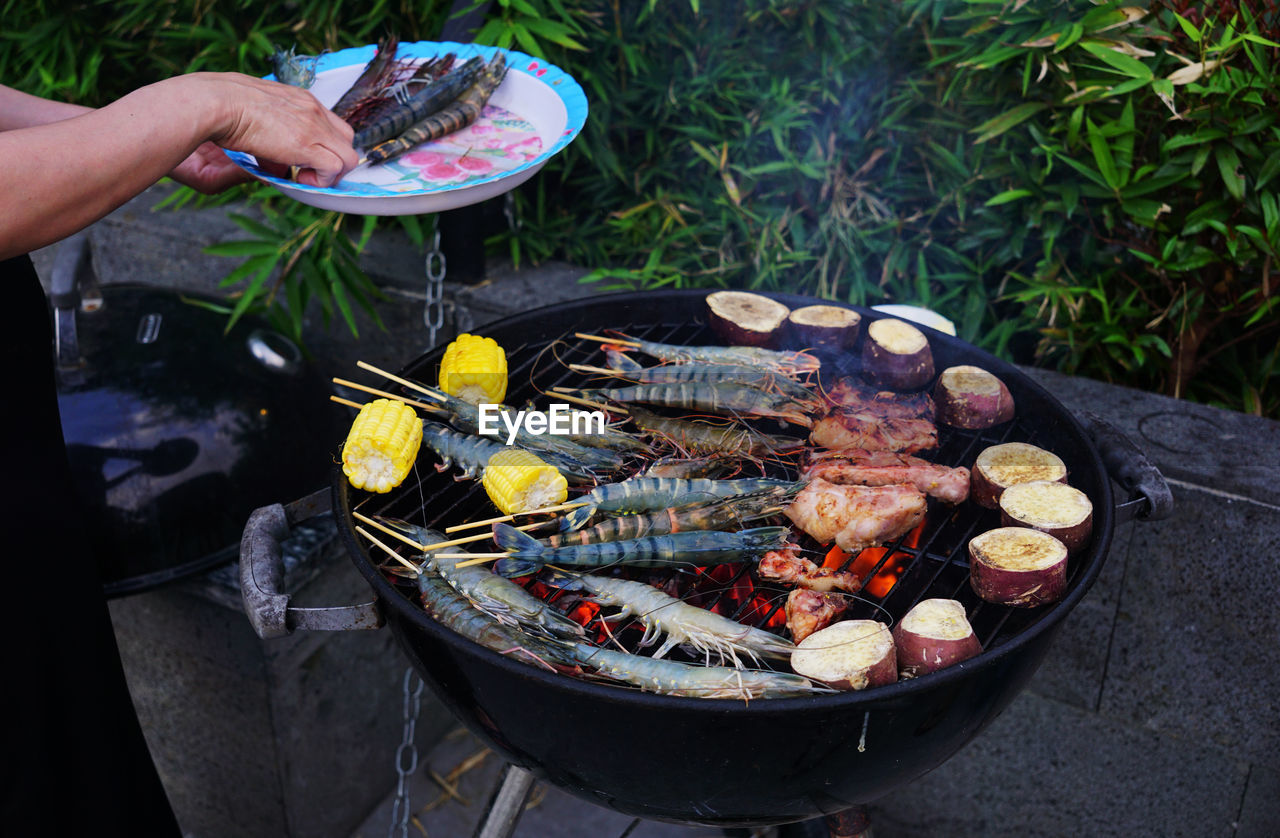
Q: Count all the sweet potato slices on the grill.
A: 9